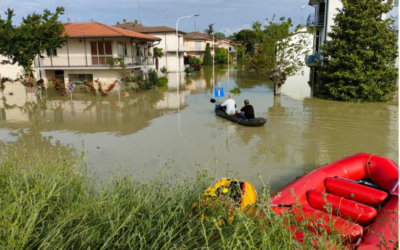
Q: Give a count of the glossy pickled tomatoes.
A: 0